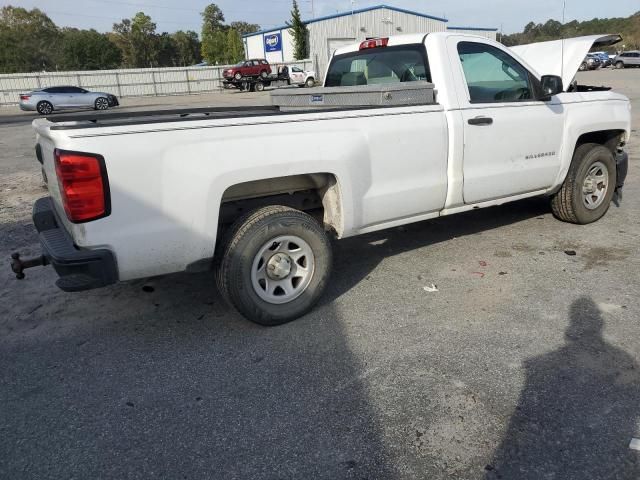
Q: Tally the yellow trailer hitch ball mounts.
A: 0